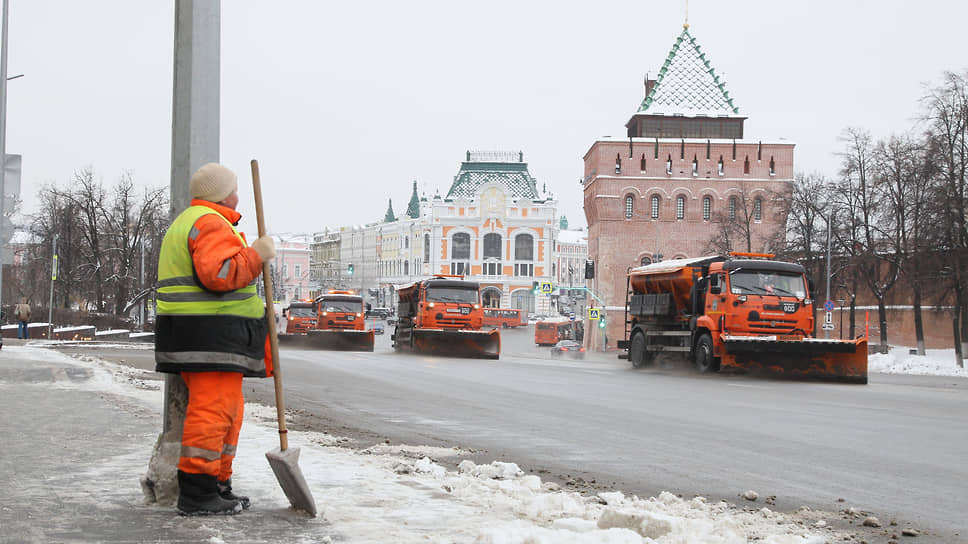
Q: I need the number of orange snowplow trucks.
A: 4